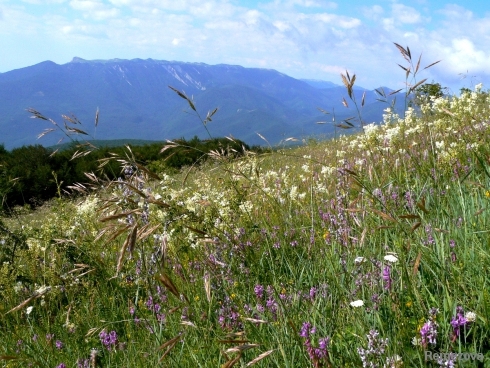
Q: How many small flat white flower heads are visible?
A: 3